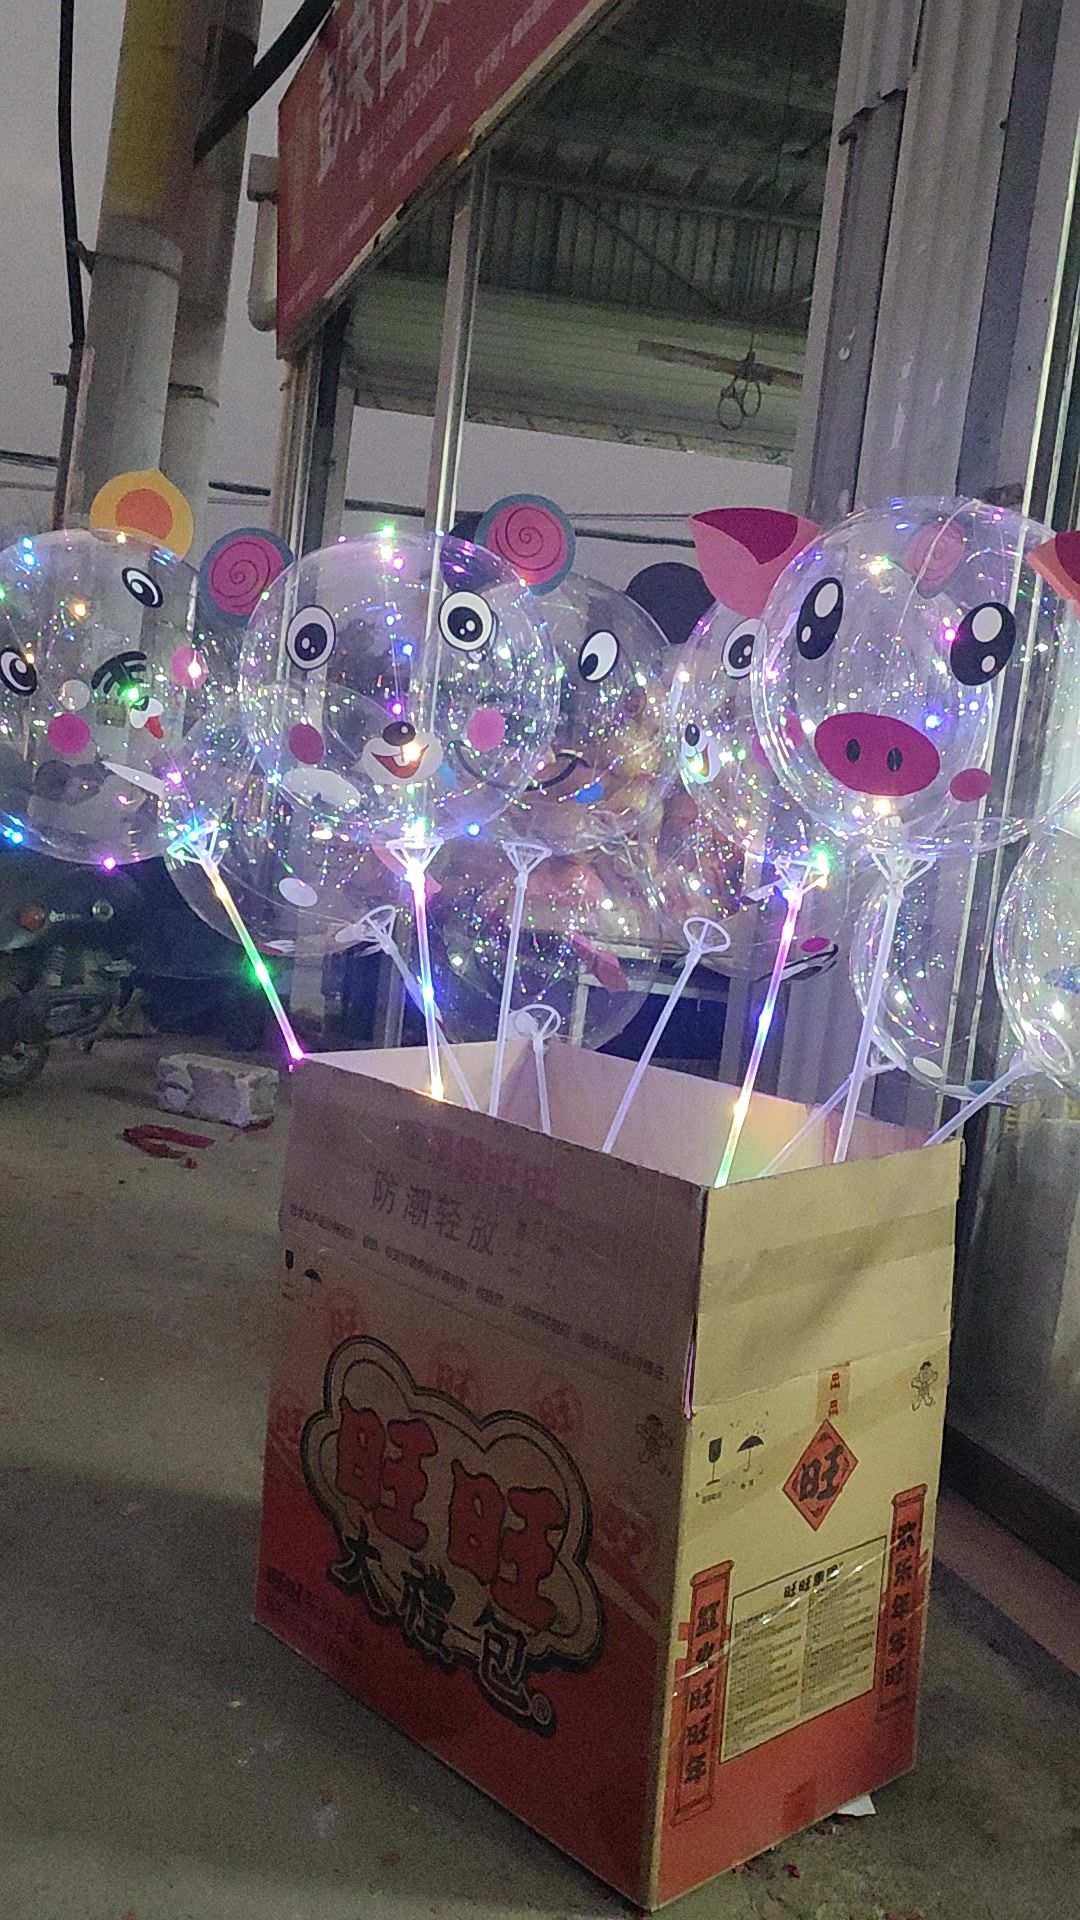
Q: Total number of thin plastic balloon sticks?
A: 10